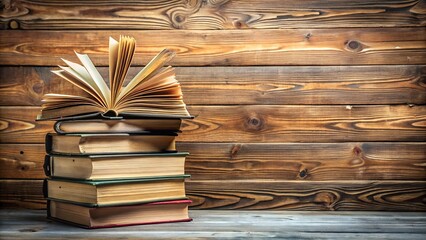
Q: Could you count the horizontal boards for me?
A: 6